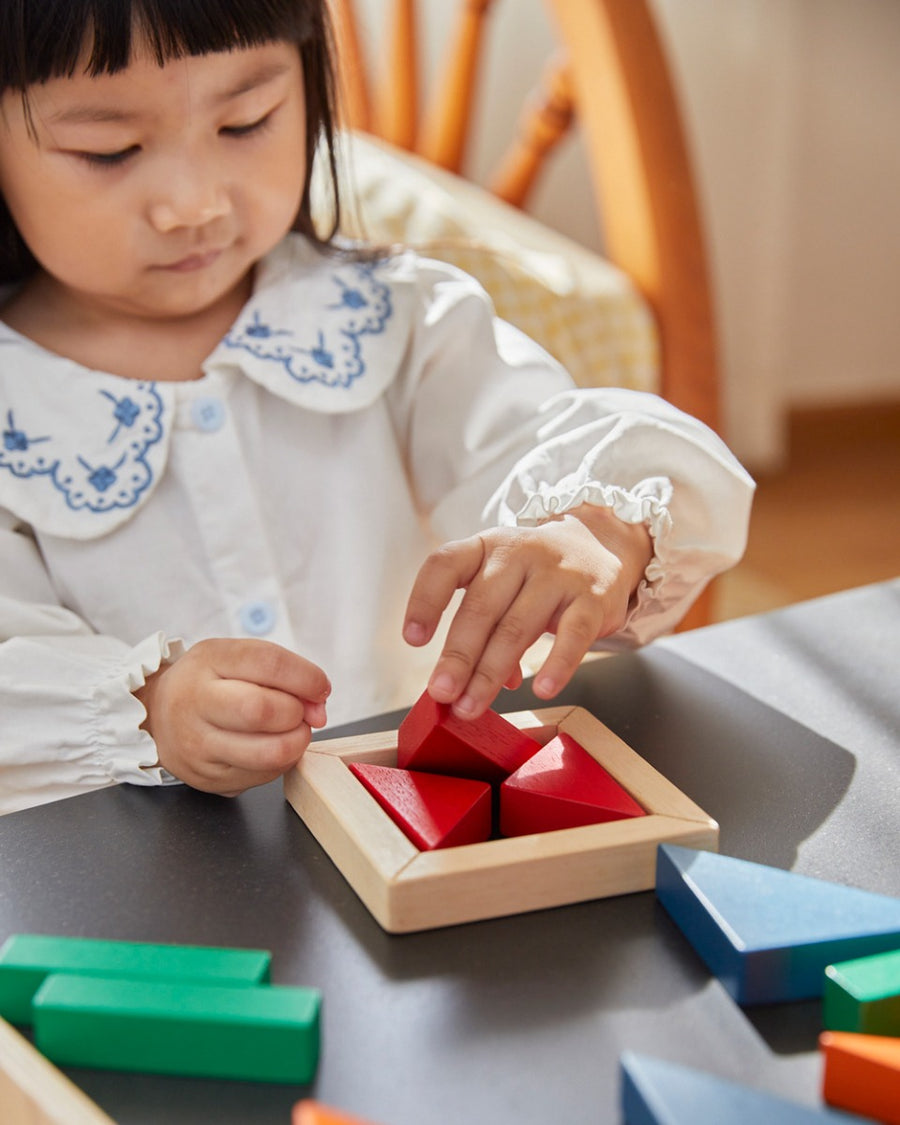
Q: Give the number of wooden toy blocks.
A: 10